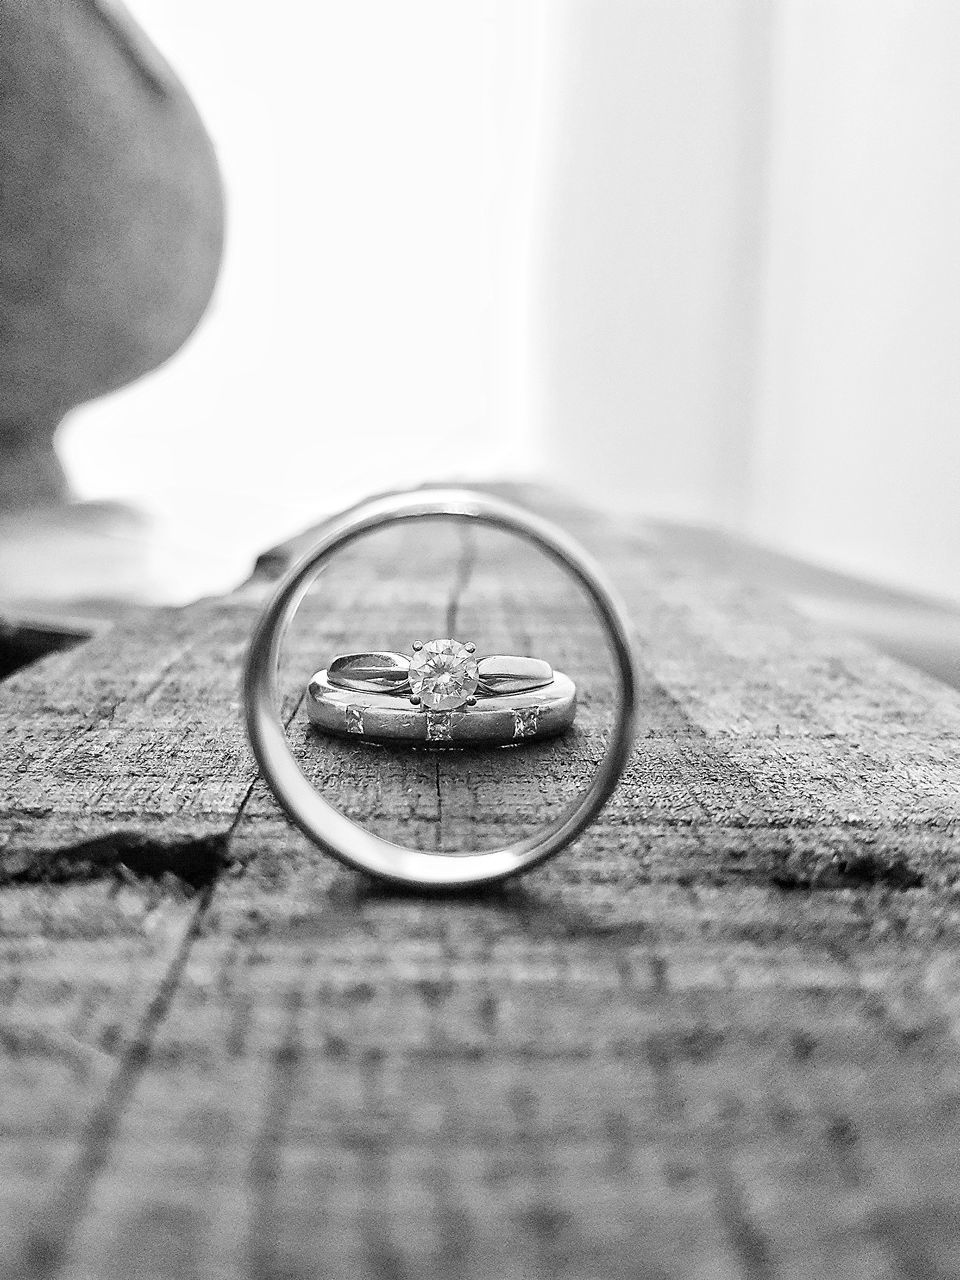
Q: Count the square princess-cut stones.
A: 3